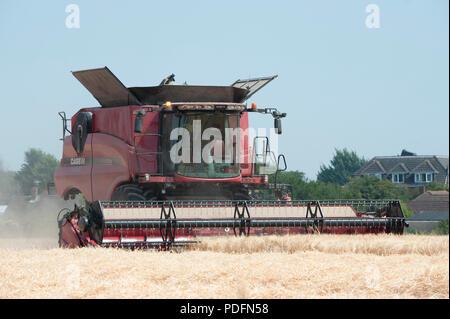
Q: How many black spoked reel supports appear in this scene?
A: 3